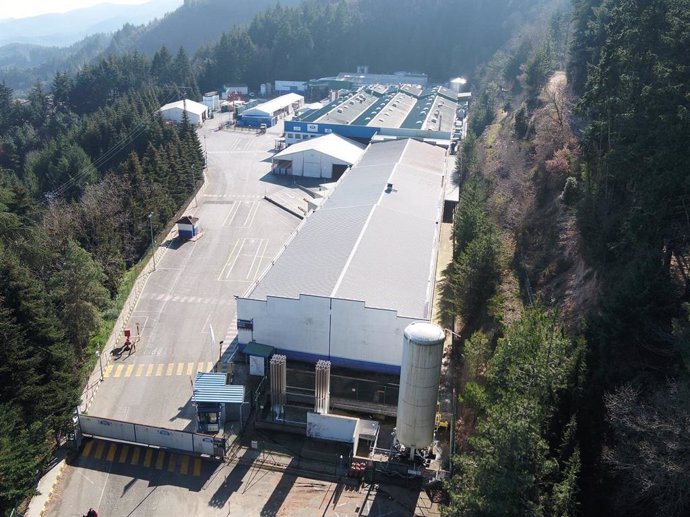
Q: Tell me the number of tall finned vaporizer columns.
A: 2